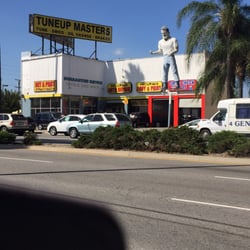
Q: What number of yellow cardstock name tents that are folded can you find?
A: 0